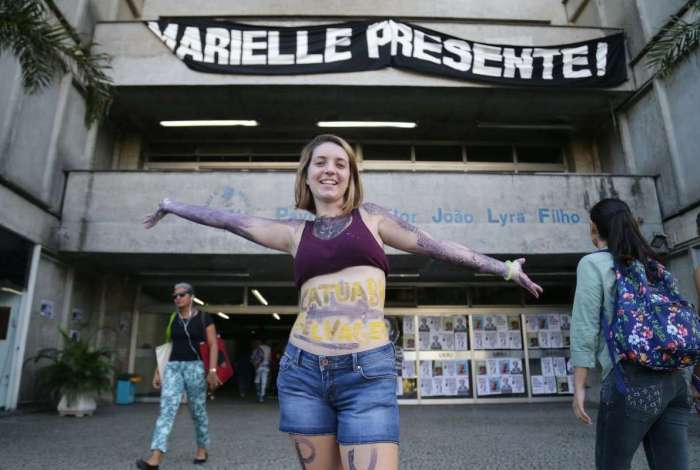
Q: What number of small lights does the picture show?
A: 4